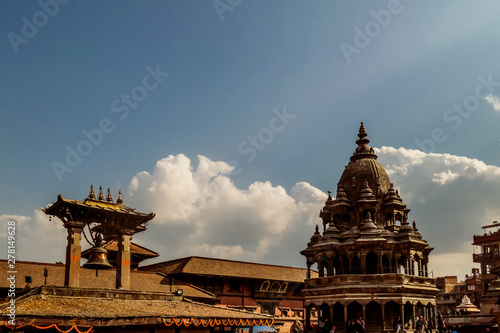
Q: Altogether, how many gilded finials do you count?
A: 4